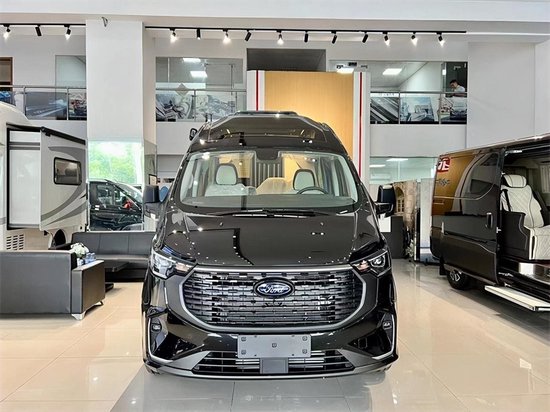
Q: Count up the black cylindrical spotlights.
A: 14